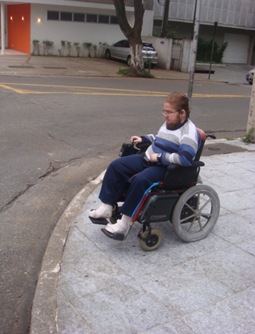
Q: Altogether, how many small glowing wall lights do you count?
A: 3